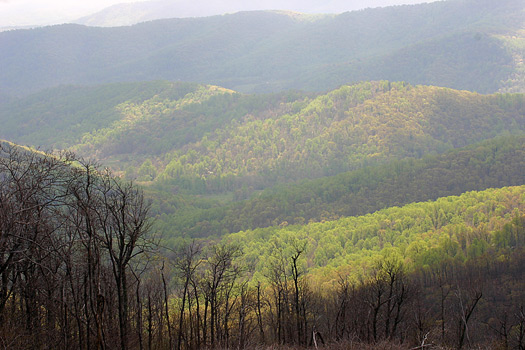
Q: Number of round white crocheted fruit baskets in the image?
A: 0